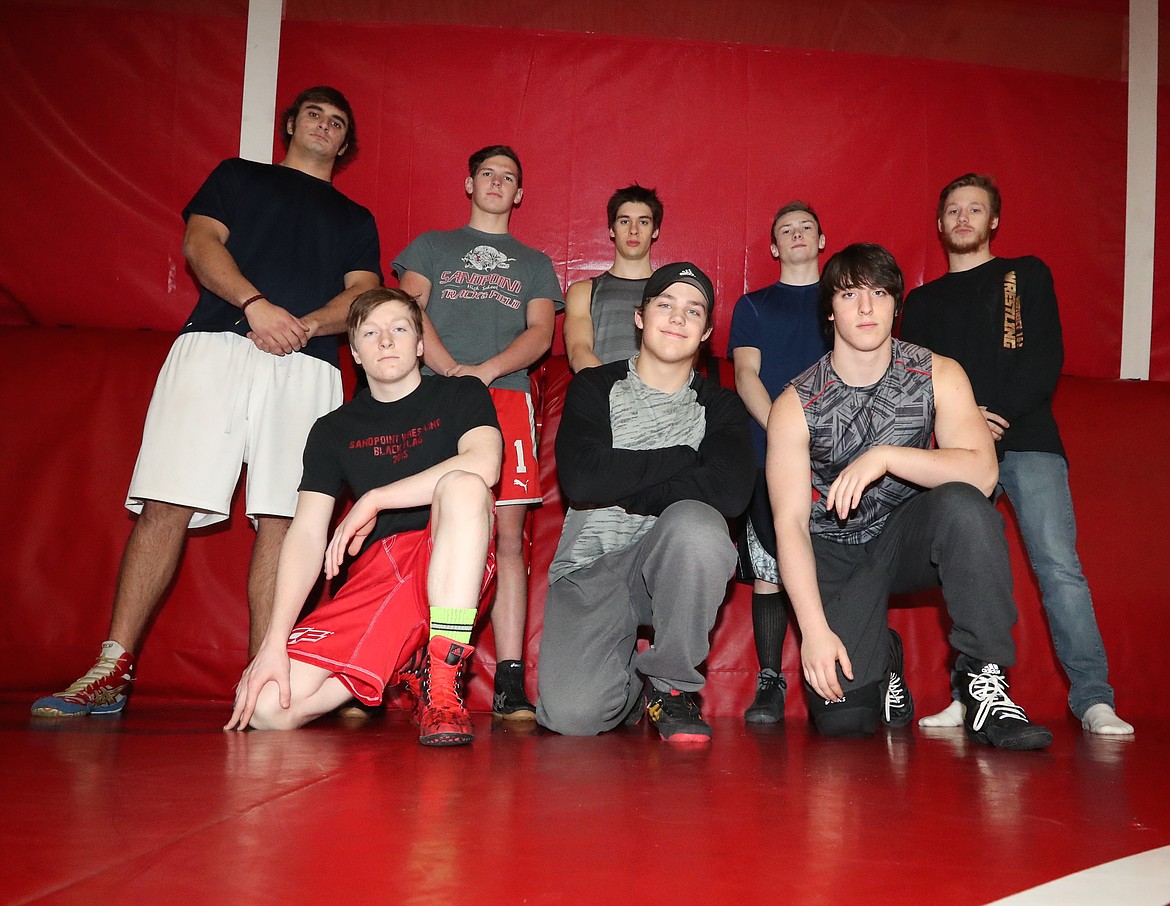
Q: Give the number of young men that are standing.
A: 5